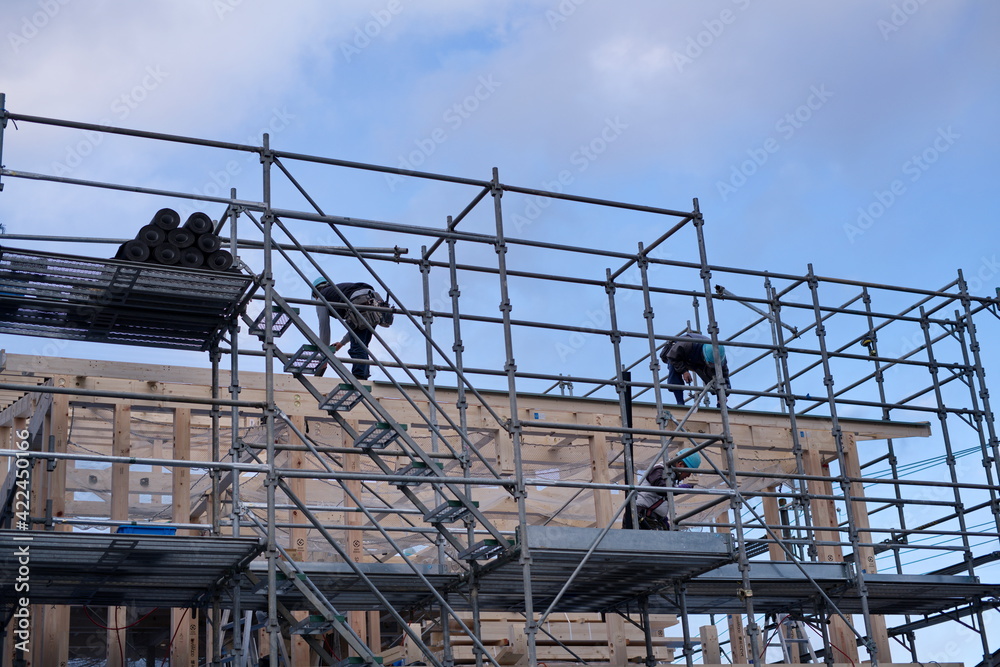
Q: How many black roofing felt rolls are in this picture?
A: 9